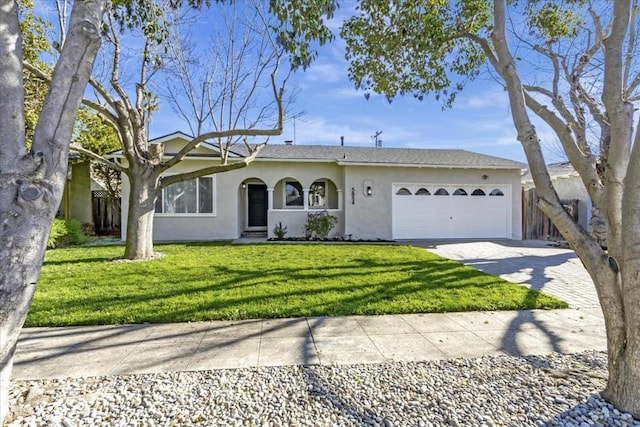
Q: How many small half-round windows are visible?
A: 6